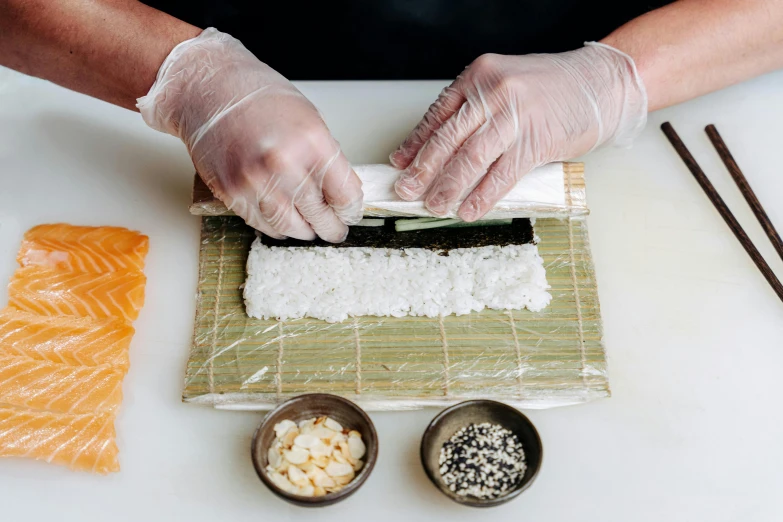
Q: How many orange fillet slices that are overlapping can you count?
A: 5